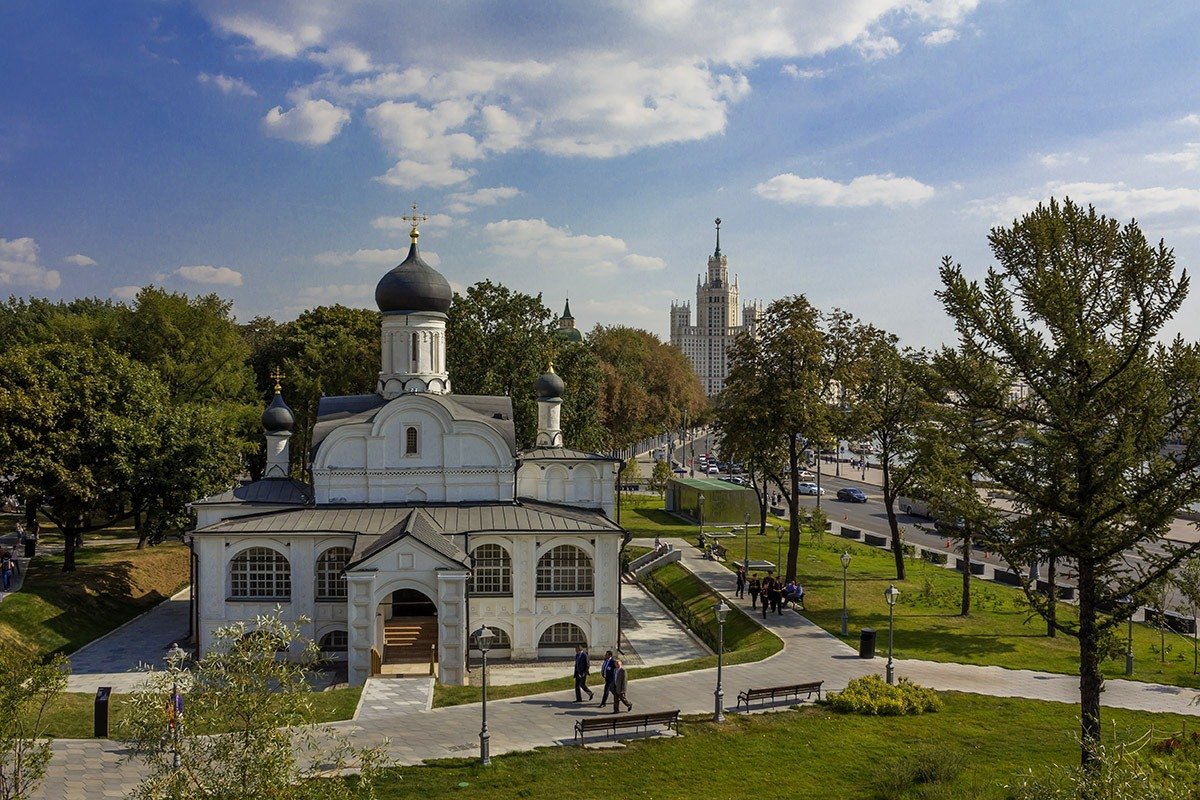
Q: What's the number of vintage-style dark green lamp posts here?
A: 9